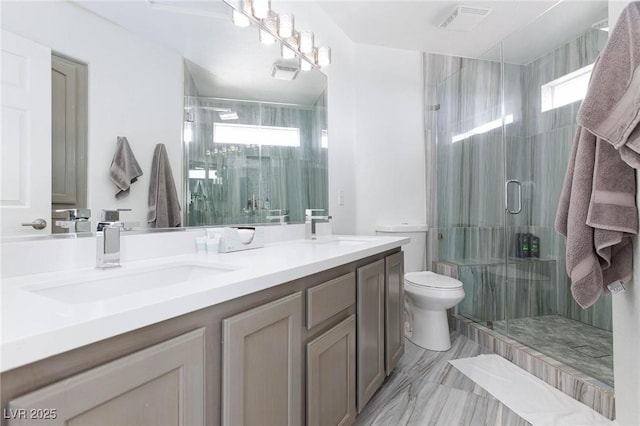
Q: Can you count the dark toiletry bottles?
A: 2